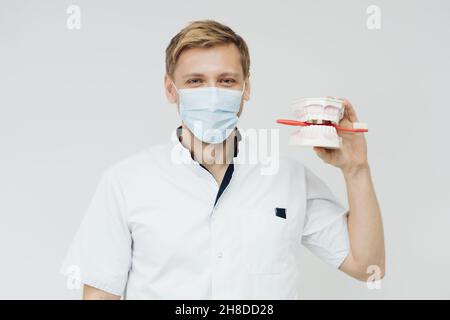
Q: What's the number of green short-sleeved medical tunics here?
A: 0